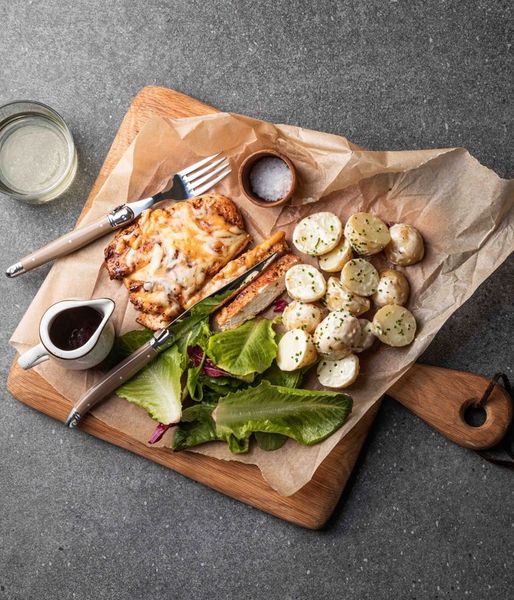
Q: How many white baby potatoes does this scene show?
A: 14